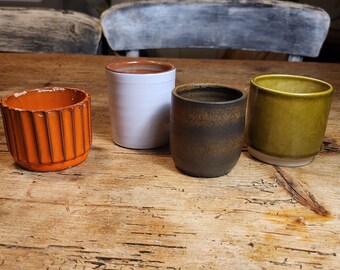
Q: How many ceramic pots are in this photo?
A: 4